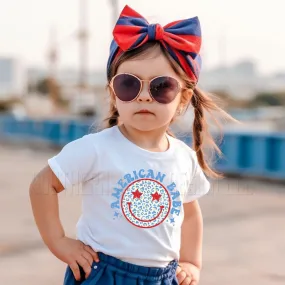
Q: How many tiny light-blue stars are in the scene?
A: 2